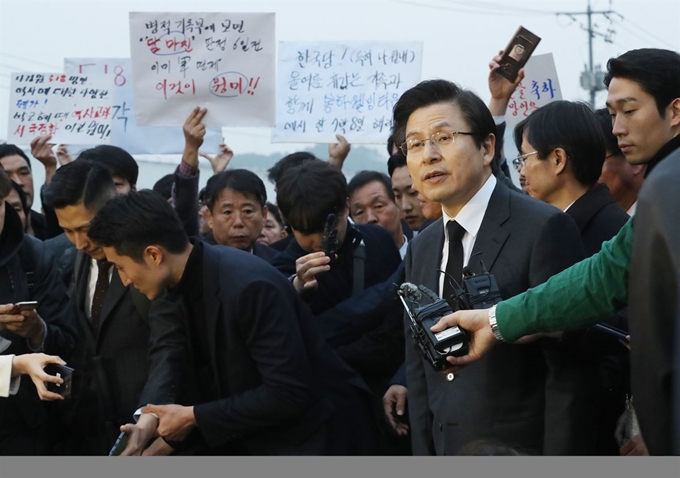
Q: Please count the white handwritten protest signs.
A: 5